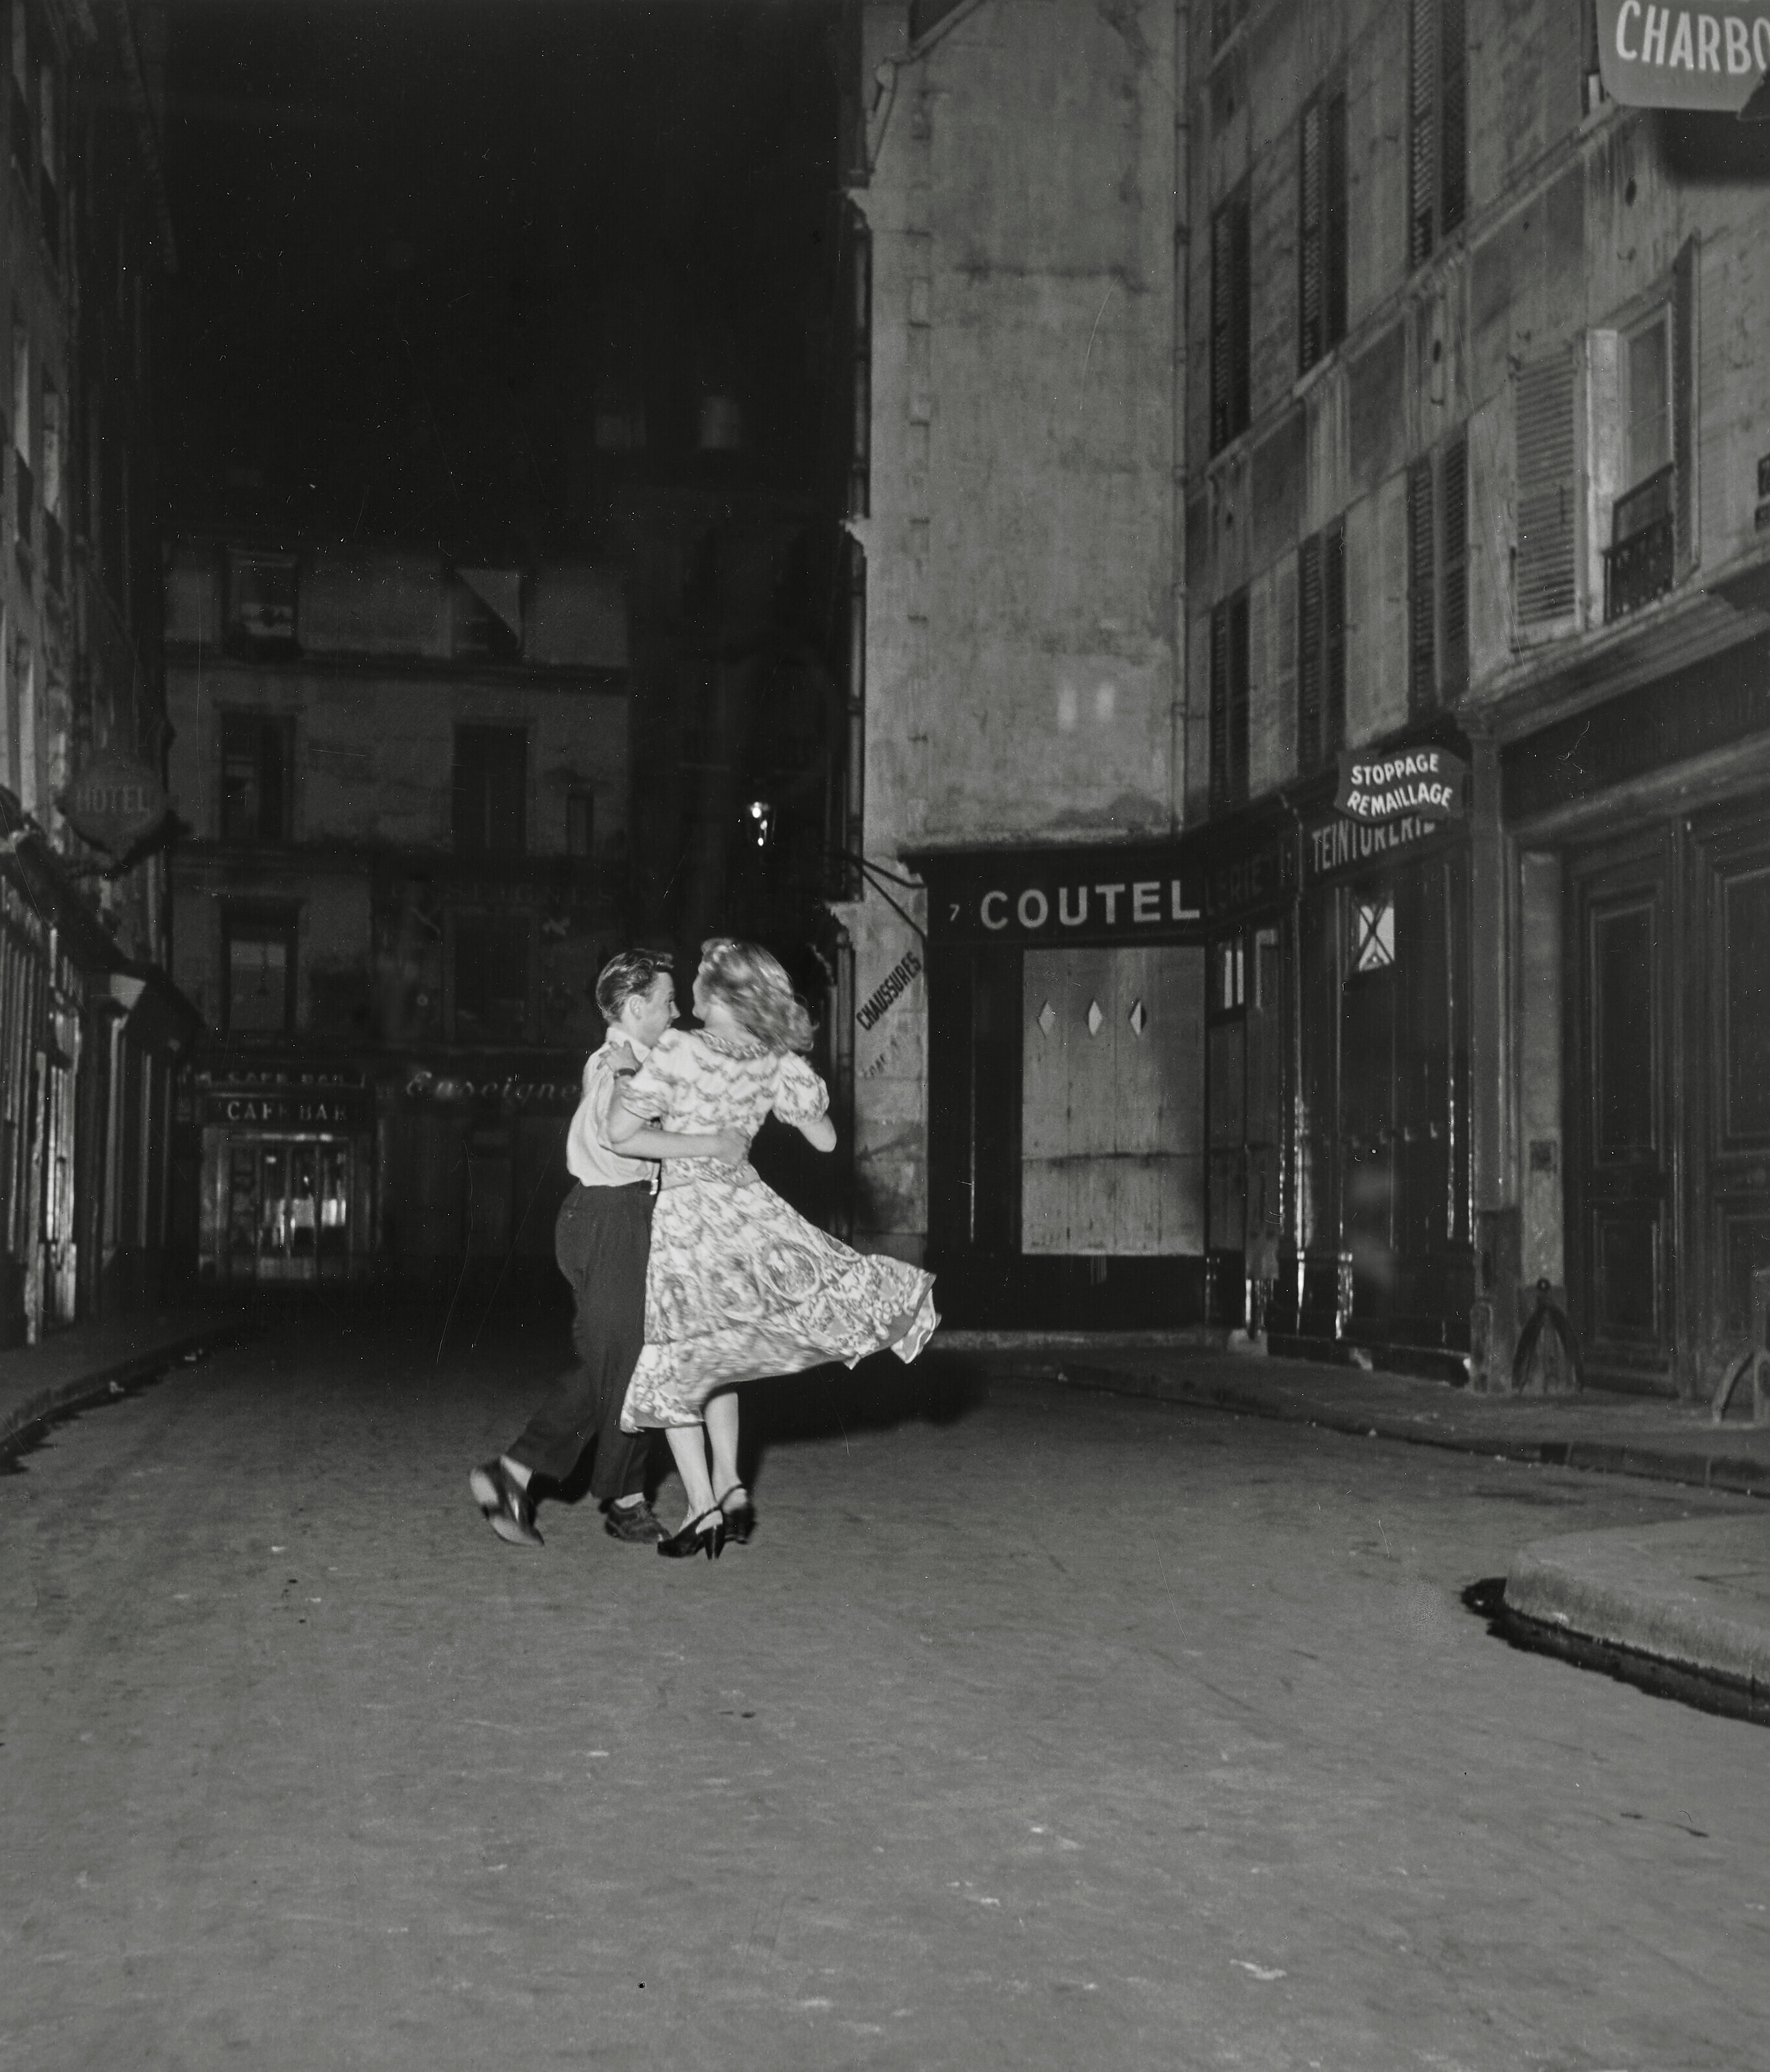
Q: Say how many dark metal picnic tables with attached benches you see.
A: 0